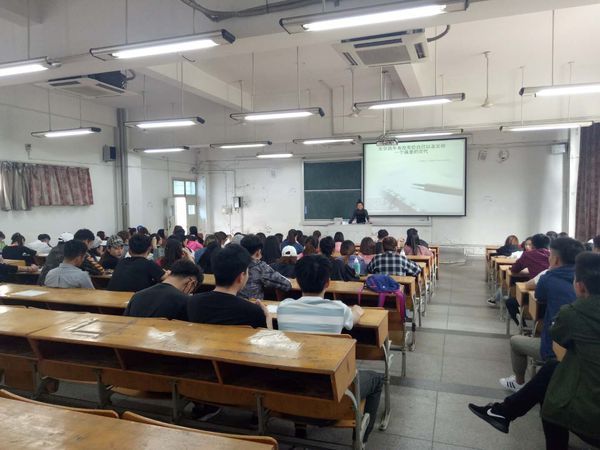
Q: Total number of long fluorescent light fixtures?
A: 14